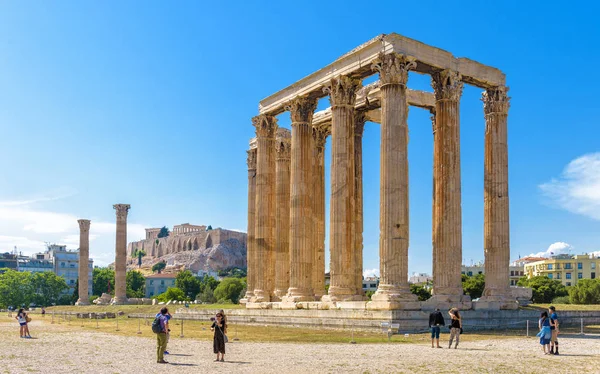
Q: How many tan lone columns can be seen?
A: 2